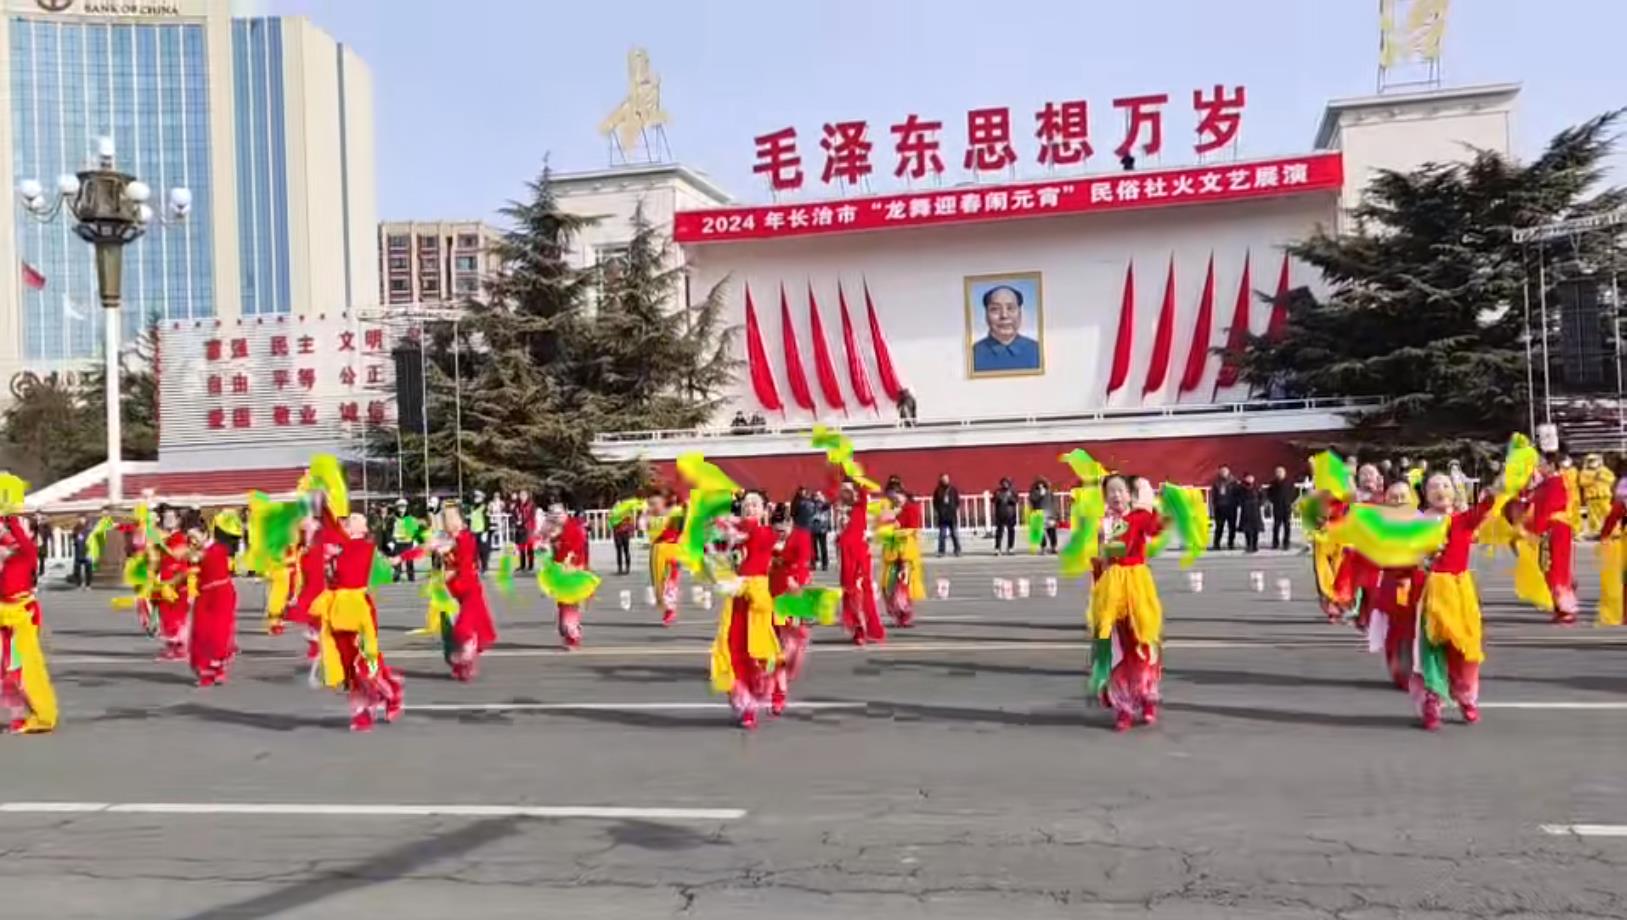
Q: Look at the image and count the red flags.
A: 11